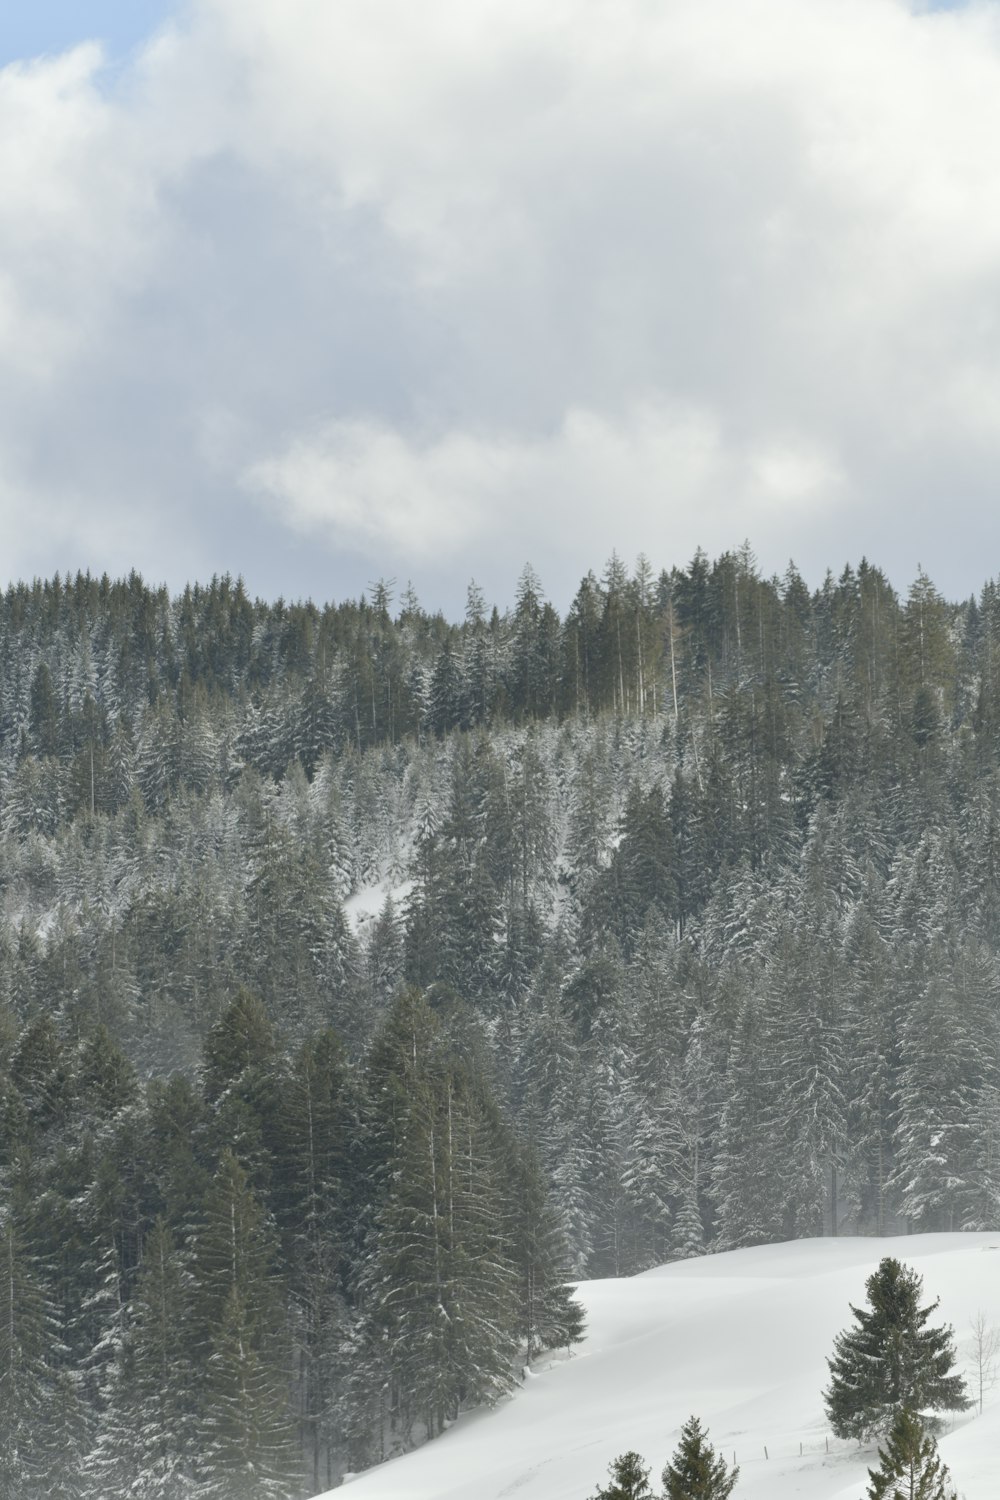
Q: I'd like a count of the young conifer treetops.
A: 3